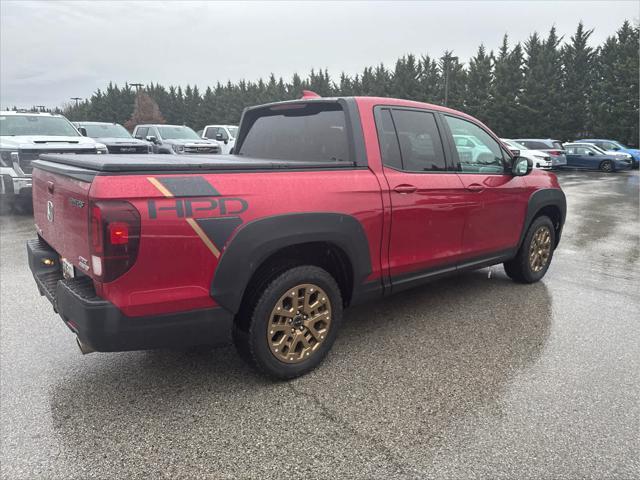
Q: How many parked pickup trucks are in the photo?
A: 5